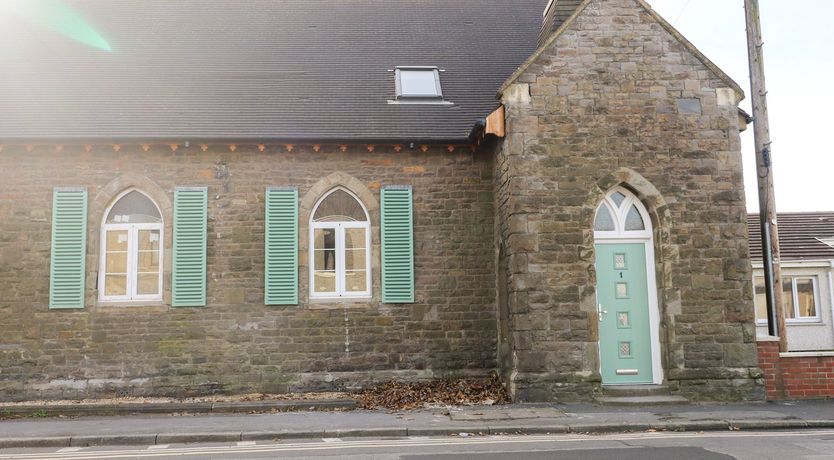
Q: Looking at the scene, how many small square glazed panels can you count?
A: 4